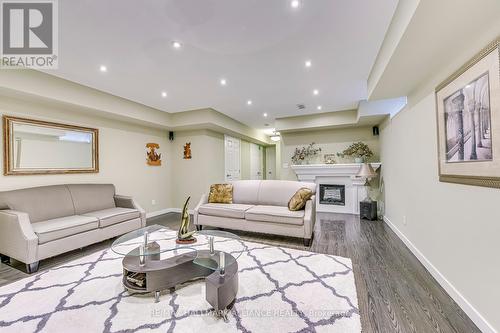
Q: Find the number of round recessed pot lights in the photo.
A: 10